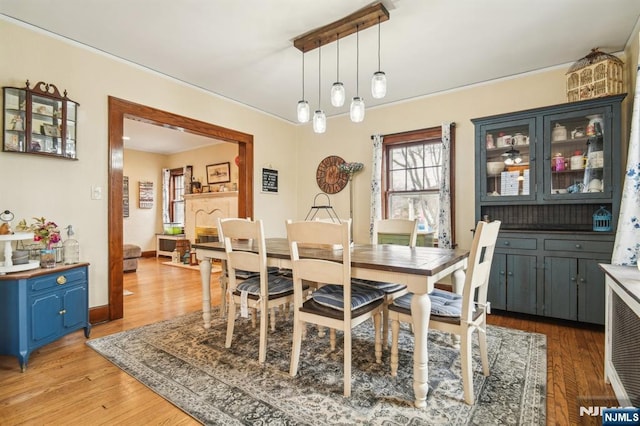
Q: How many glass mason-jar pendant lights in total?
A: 5